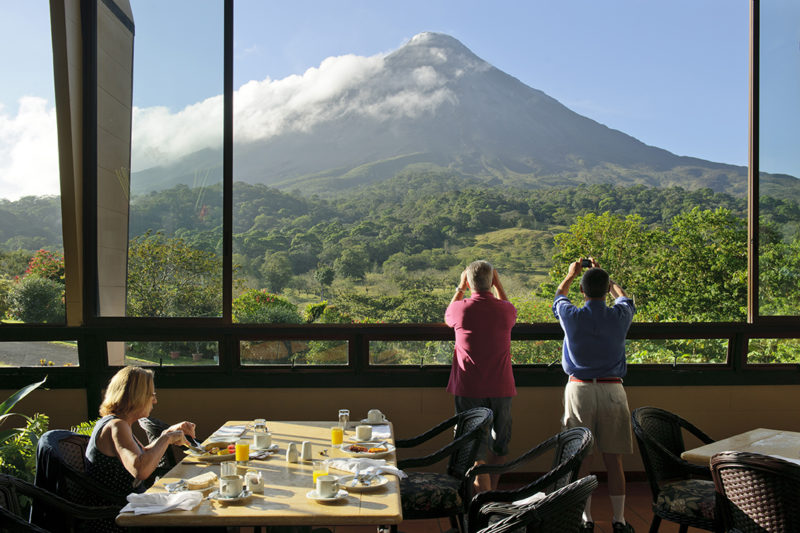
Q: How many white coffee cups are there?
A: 5